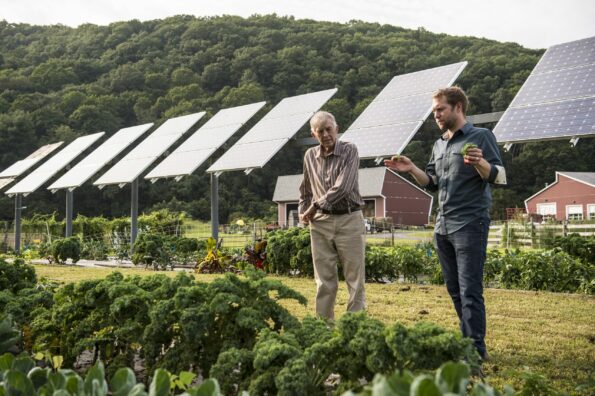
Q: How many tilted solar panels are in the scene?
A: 8